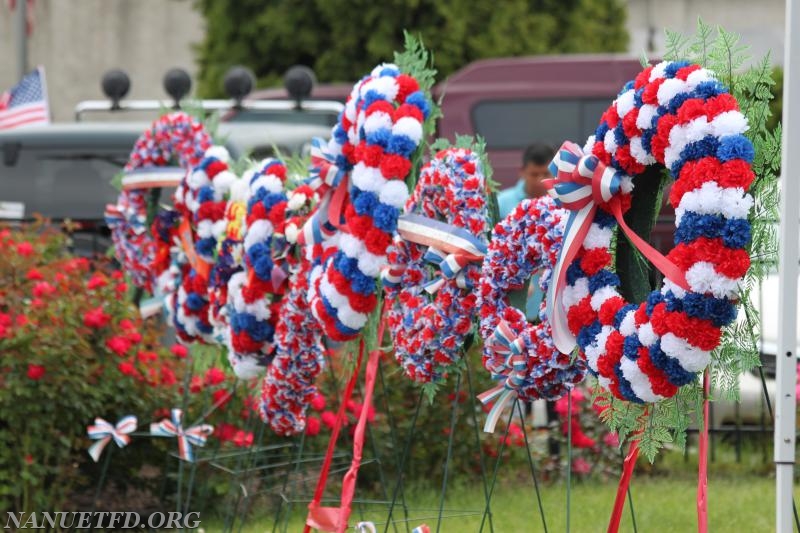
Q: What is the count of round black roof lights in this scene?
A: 4